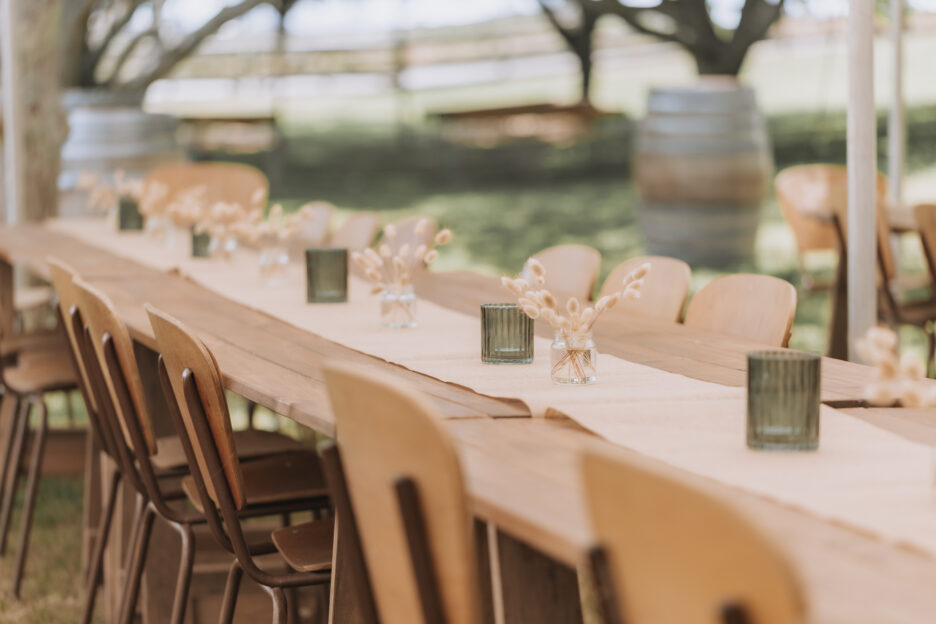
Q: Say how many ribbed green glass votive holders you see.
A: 5